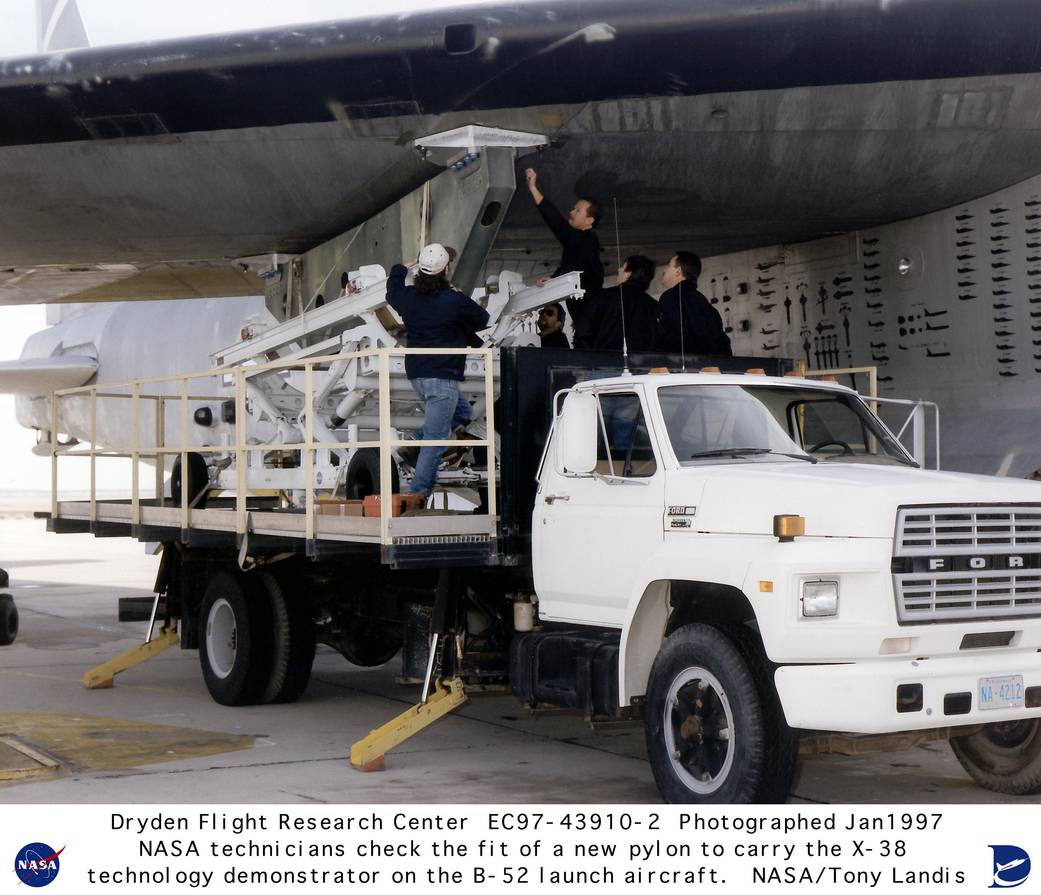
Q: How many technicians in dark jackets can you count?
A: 5